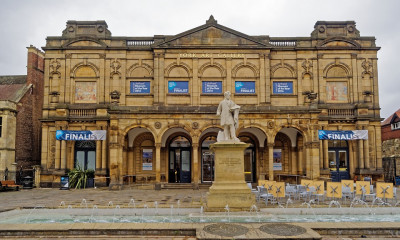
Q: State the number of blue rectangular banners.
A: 7